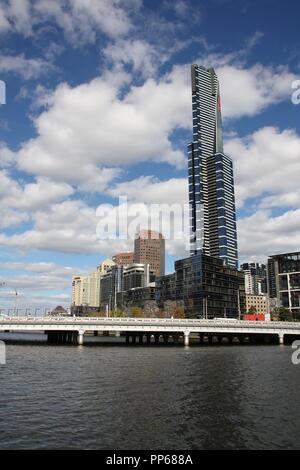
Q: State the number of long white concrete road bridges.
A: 1